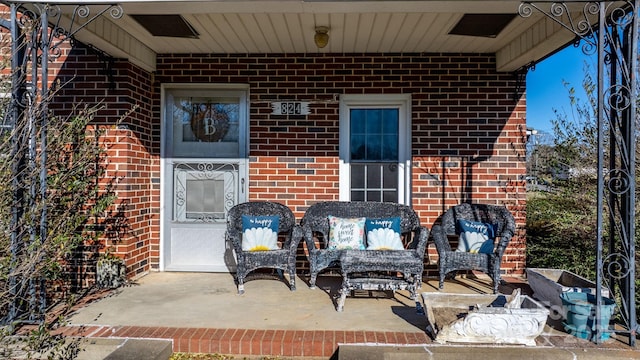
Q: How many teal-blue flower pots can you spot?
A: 1